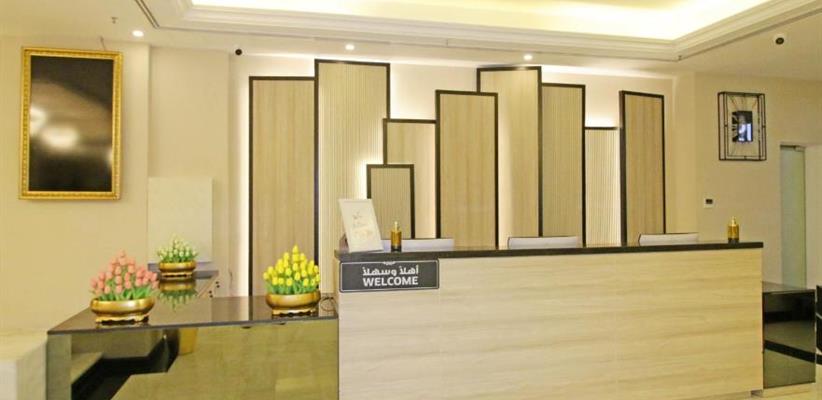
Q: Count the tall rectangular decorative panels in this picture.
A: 9